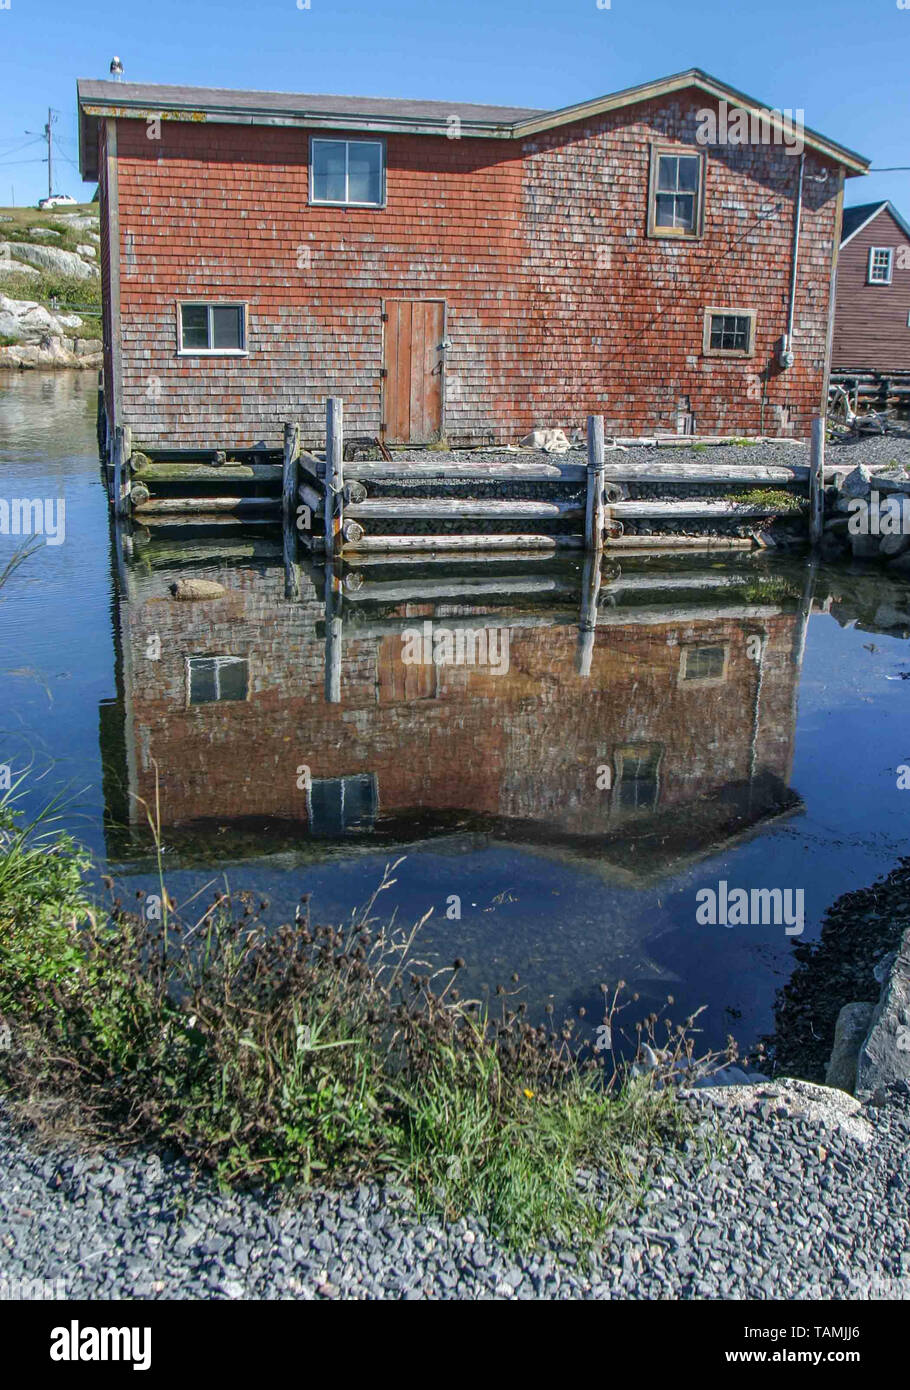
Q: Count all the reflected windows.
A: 4